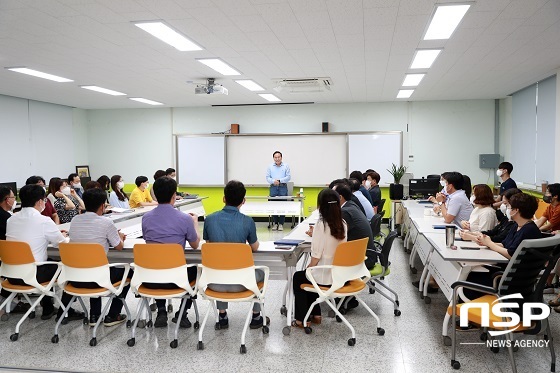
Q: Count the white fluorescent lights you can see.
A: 11